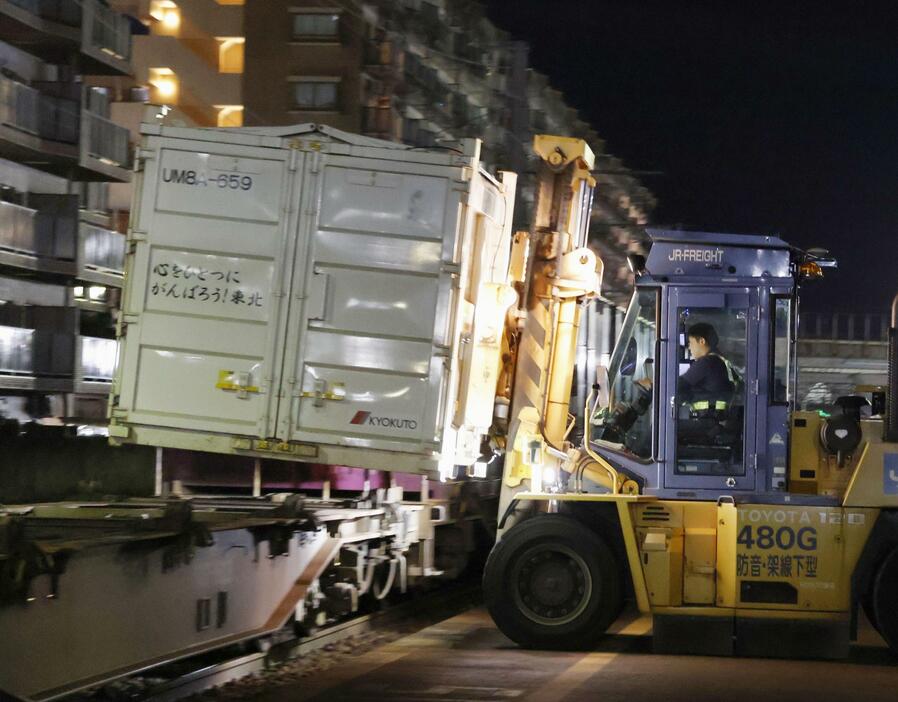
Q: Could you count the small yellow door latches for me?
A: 2